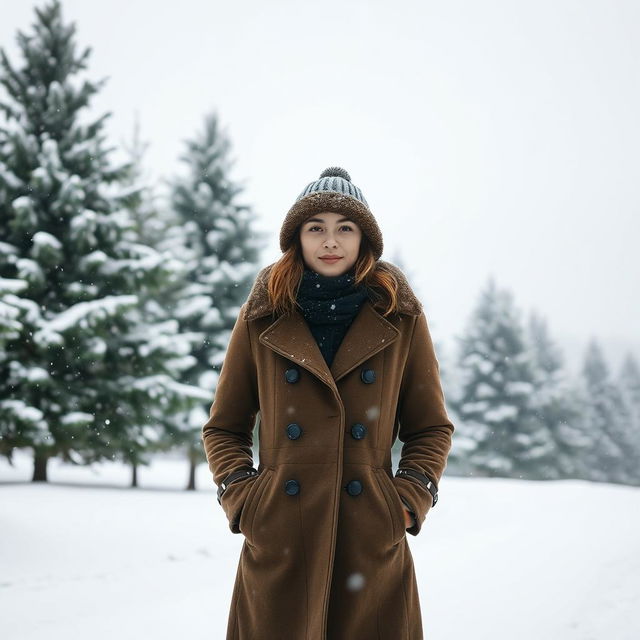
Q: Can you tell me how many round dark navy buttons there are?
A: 6